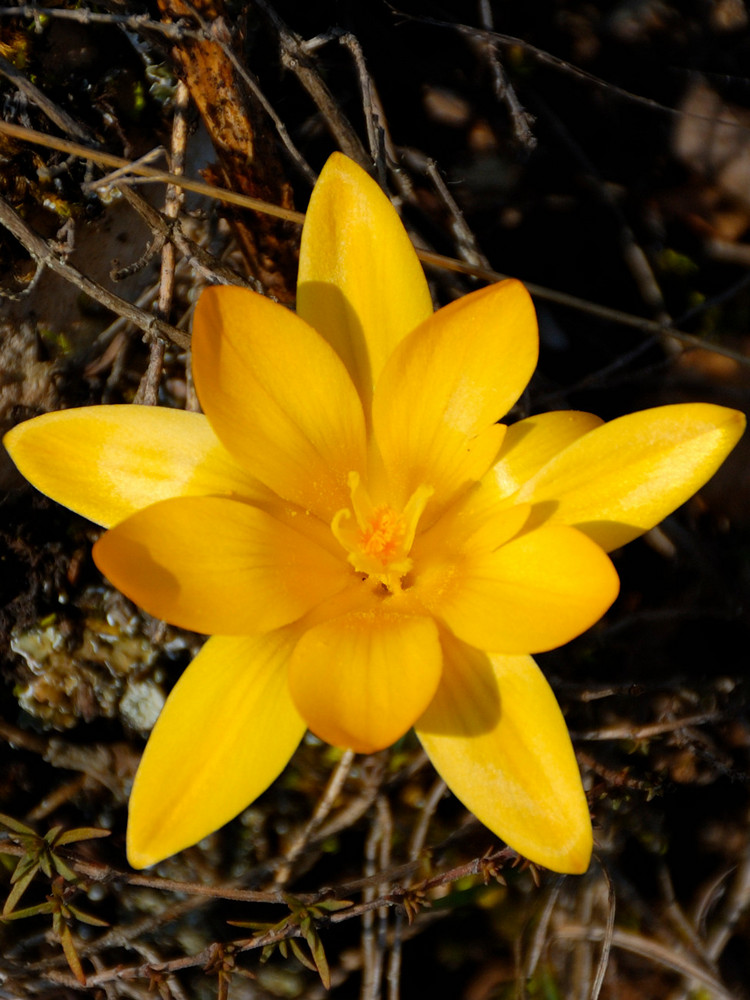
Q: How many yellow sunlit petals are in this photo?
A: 11